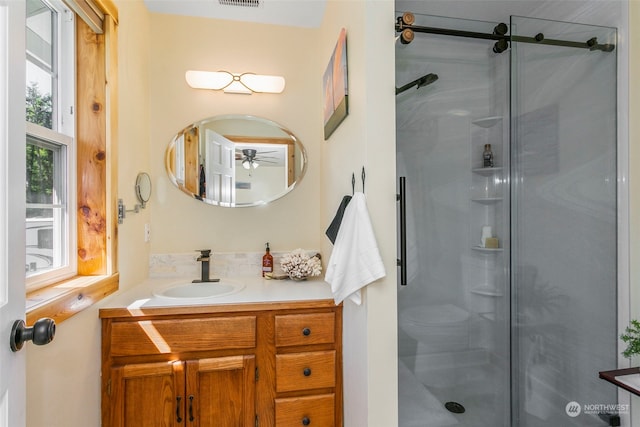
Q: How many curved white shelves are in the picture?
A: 5